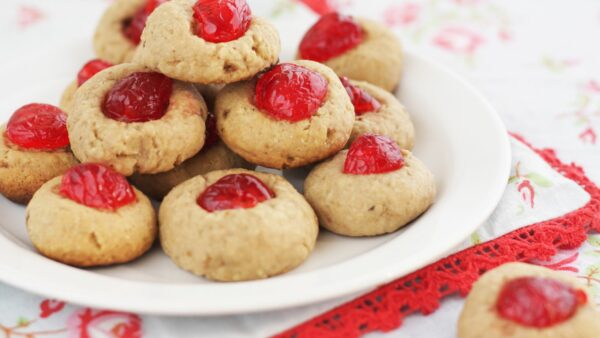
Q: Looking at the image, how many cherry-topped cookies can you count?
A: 13